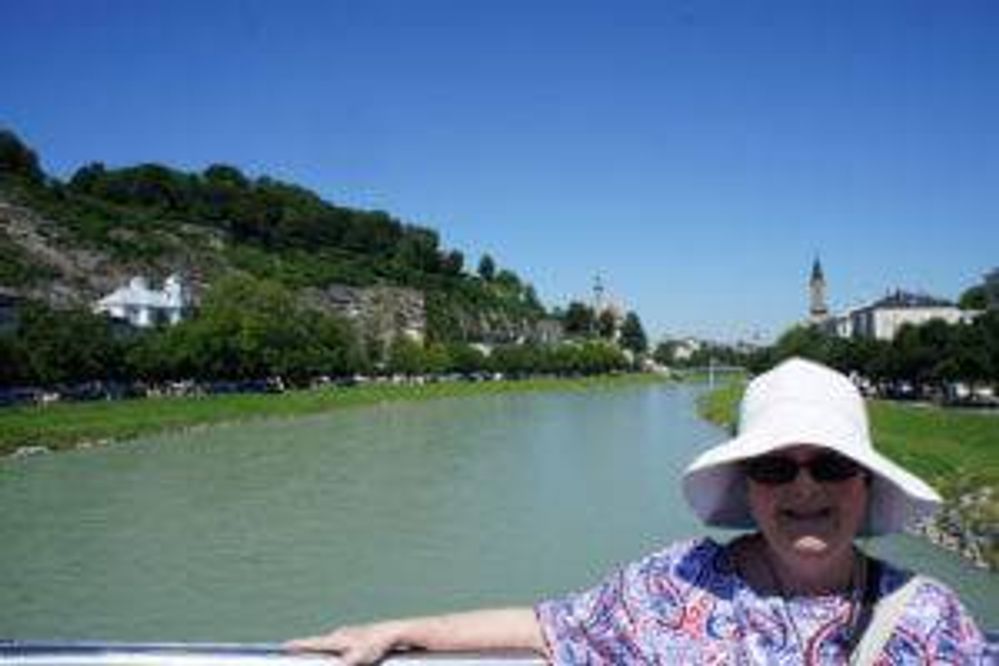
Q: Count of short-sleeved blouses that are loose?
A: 1